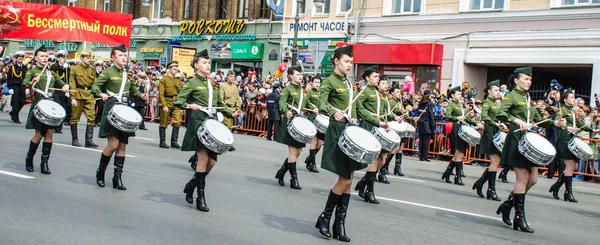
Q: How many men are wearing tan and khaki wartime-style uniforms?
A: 3